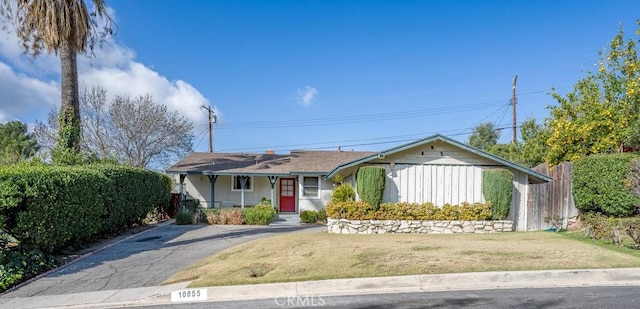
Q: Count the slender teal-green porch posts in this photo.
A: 4